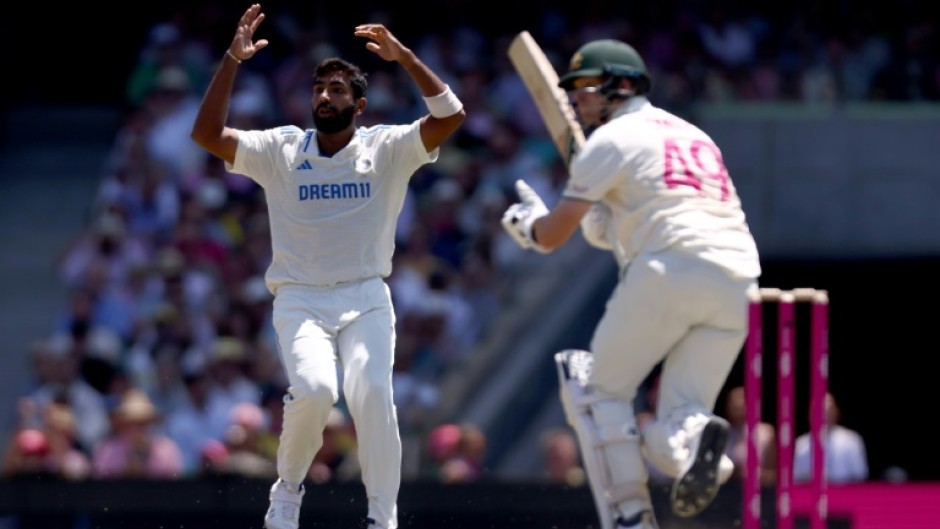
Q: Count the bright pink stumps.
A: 3